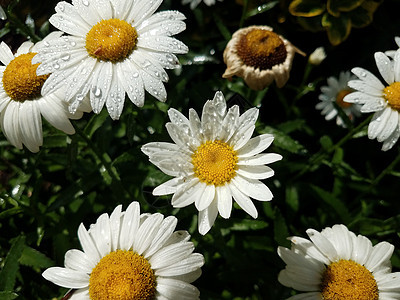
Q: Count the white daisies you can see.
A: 7